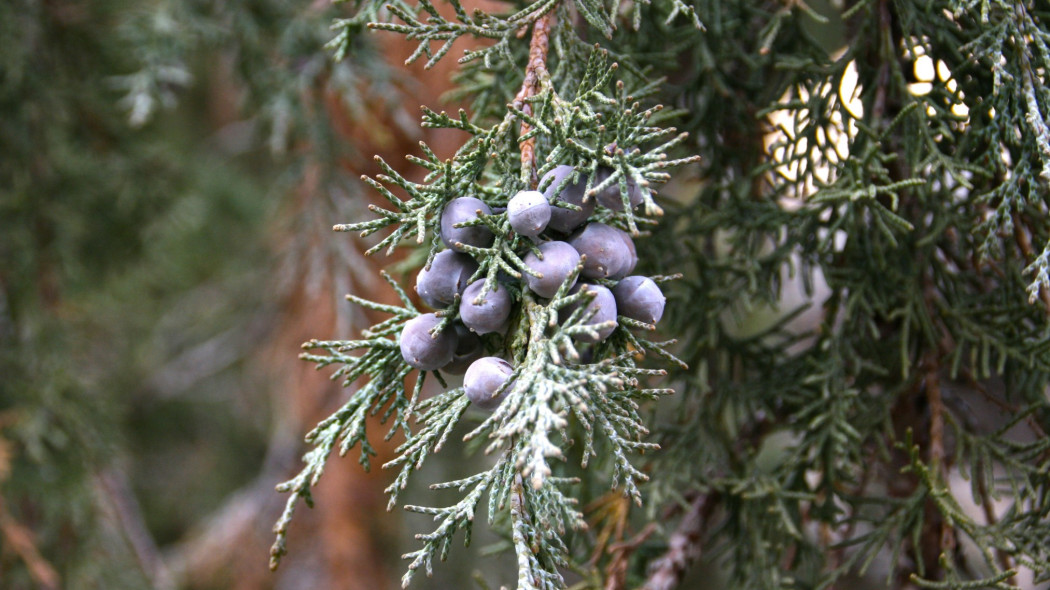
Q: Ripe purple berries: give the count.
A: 13